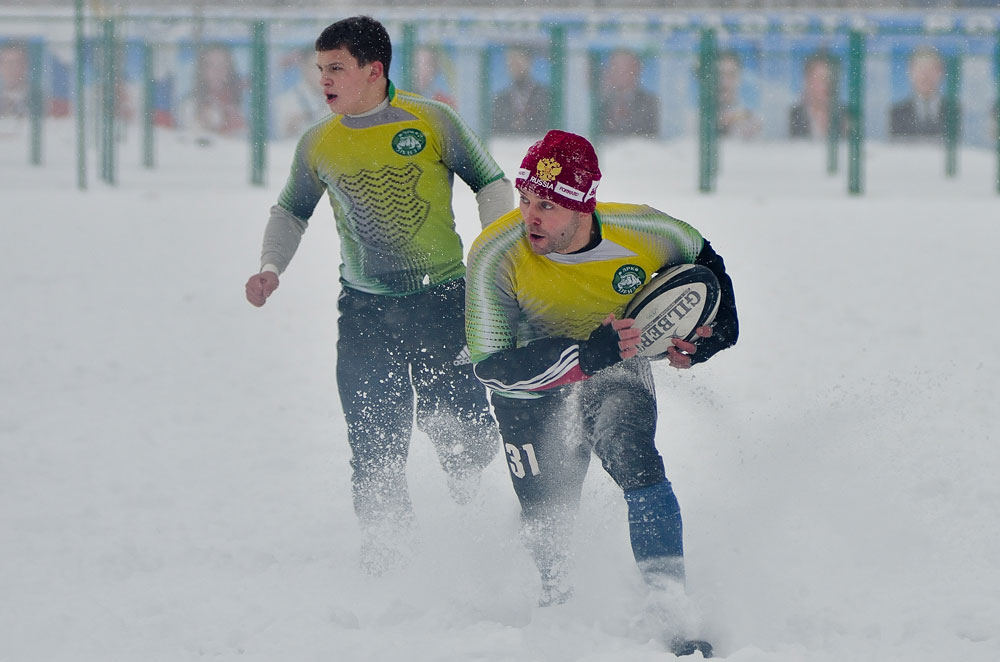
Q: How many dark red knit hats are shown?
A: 1